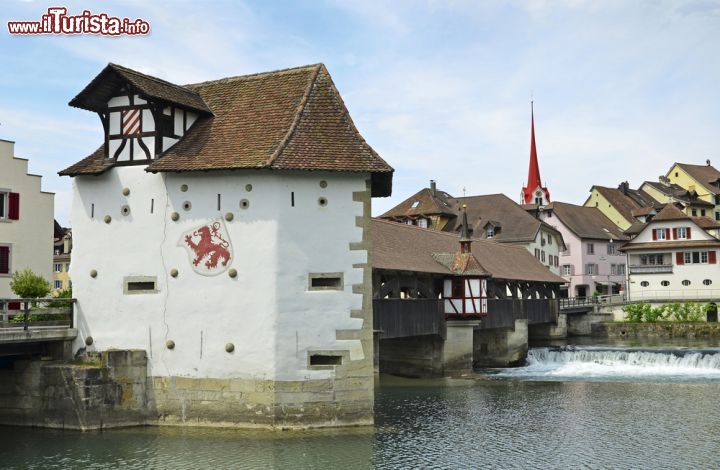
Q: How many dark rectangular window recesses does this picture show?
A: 3